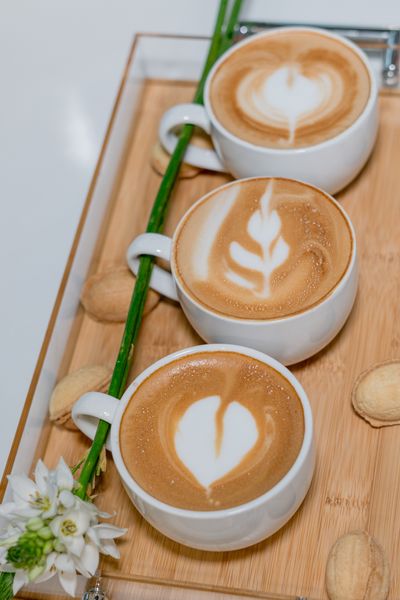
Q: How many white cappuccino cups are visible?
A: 3